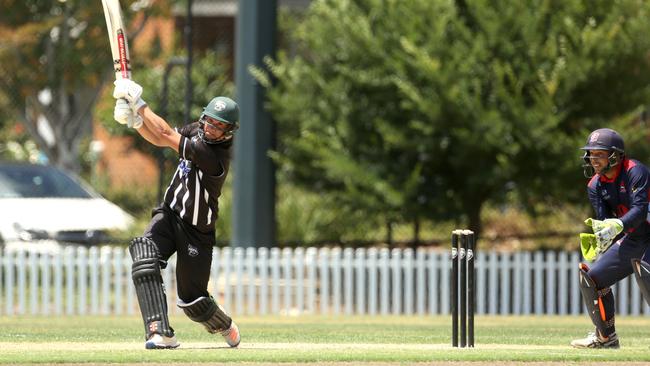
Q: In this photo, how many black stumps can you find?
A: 3